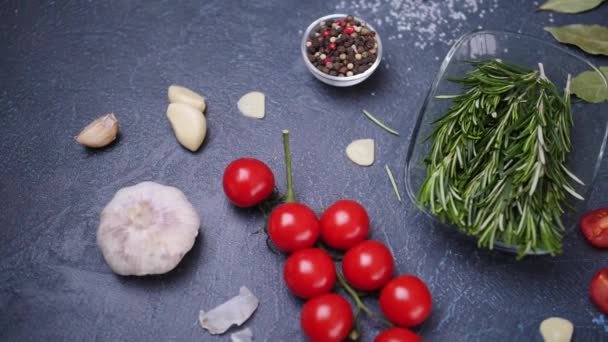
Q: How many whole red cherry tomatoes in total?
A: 8